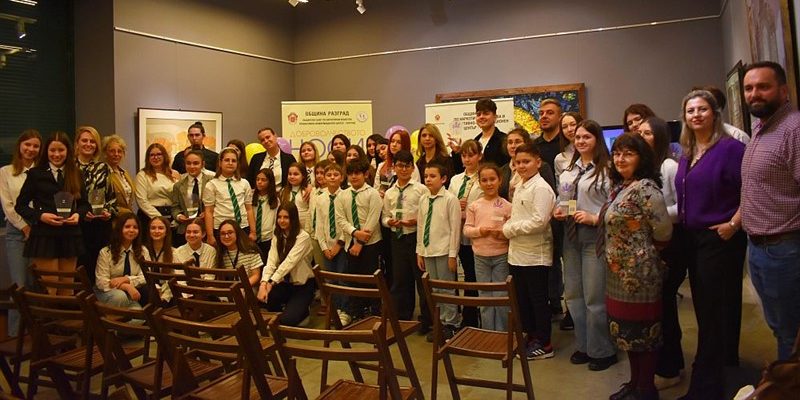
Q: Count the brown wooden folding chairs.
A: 11